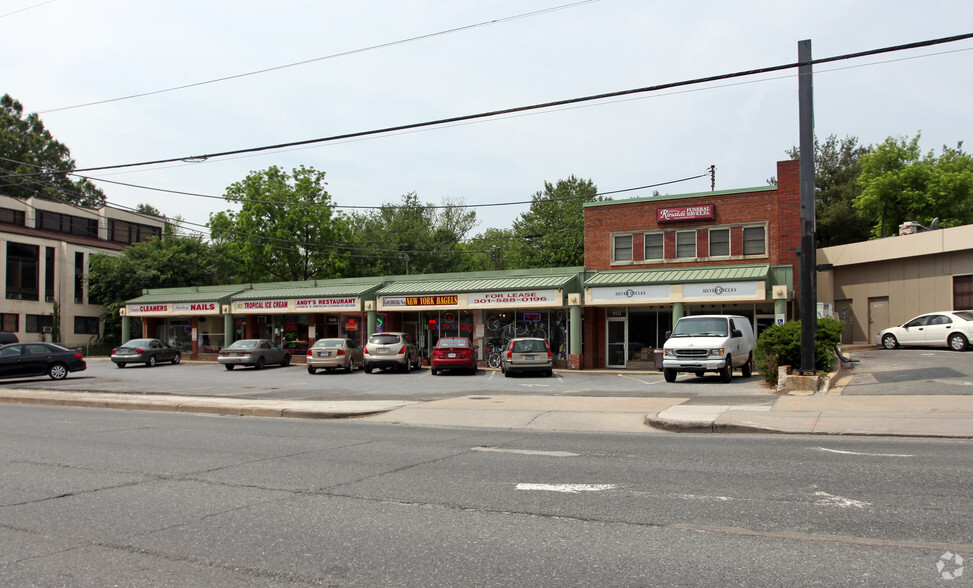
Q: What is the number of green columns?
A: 6